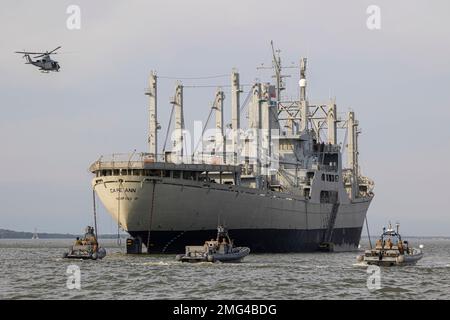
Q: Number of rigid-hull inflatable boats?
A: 3